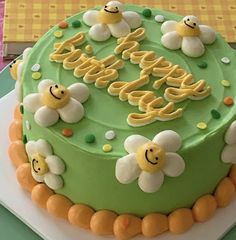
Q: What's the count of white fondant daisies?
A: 7